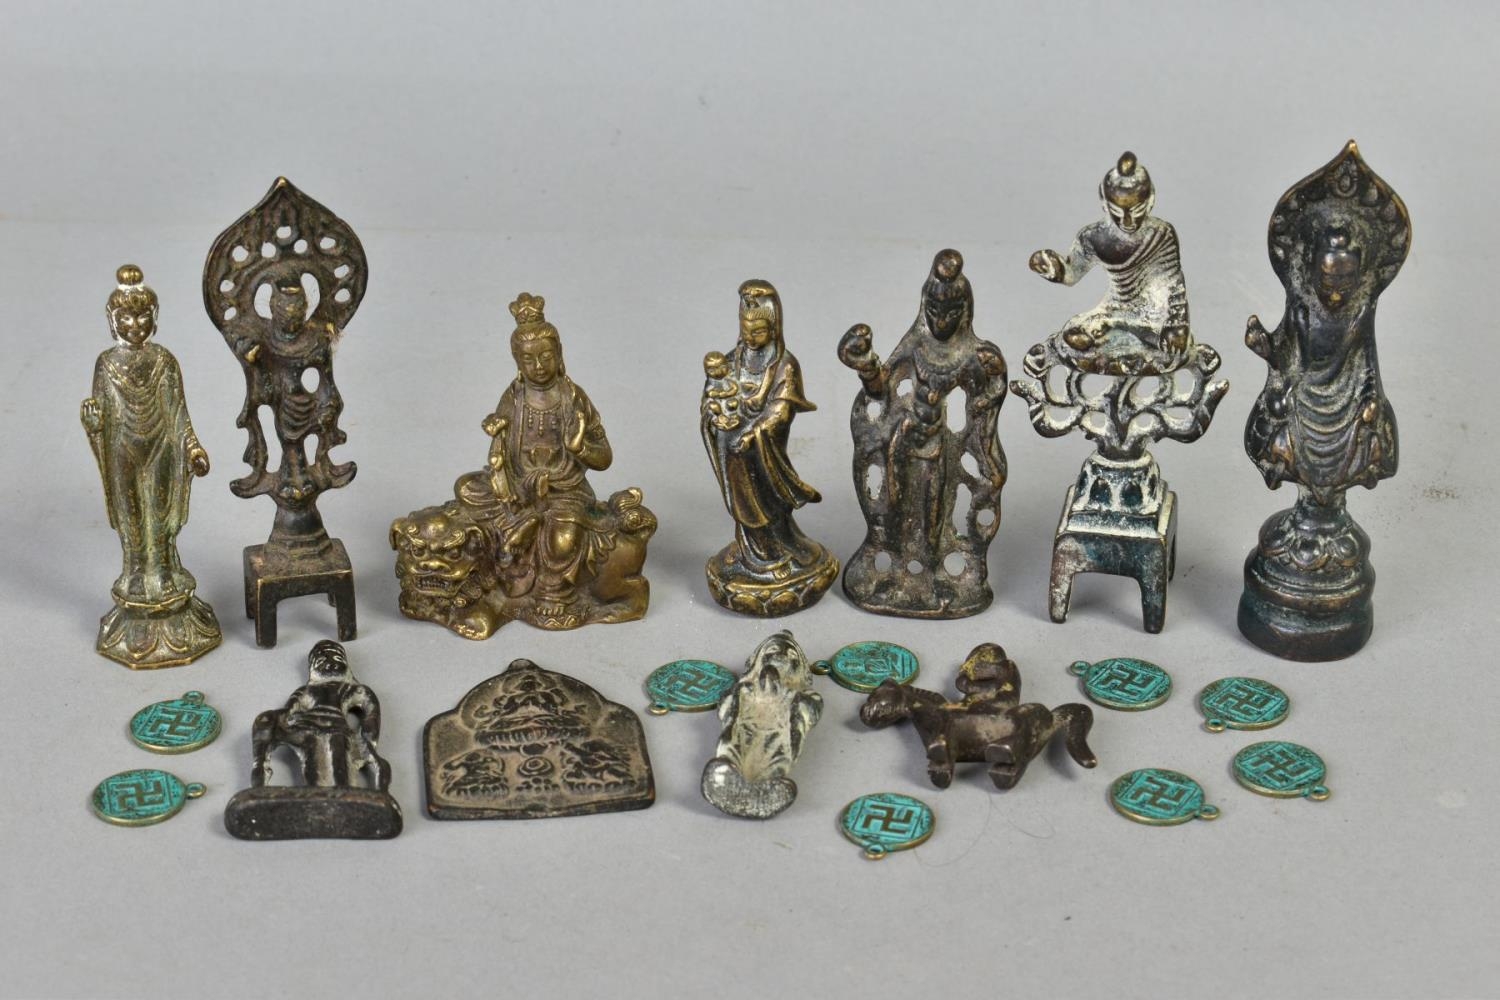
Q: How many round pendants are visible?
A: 9